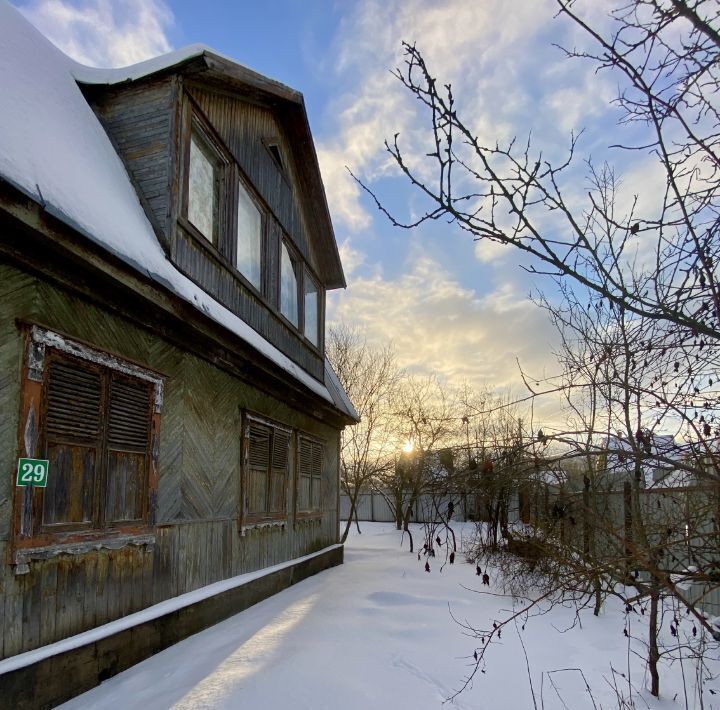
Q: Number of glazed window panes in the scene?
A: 4